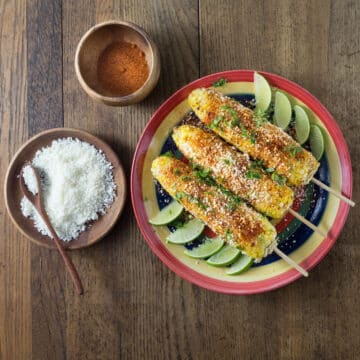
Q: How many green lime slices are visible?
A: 9